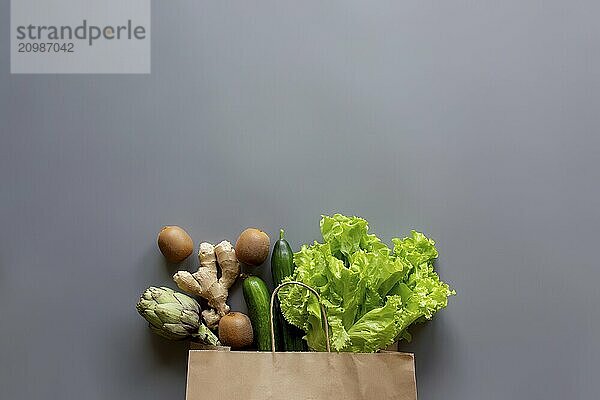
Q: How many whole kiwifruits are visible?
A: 3